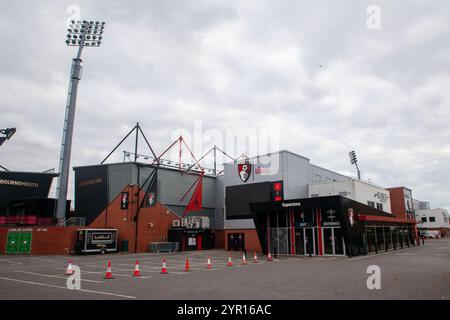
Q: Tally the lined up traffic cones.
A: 10